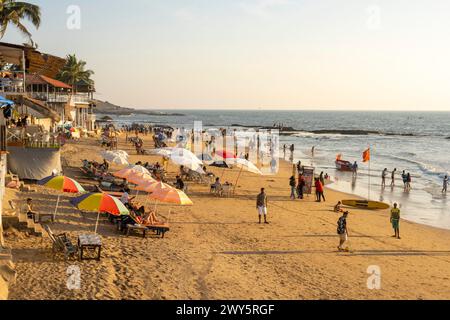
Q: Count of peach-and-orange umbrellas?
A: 3